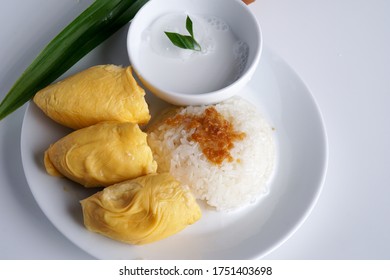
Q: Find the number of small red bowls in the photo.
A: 0